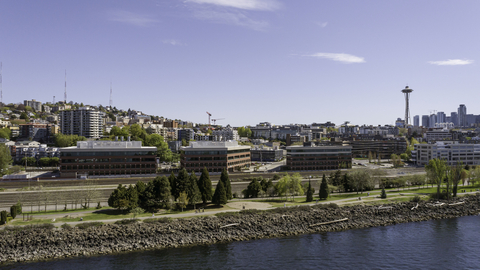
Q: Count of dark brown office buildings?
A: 3